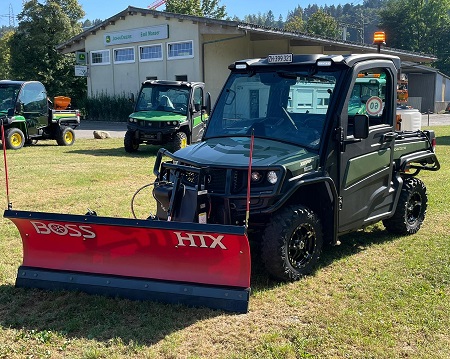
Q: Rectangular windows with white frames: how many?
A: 4